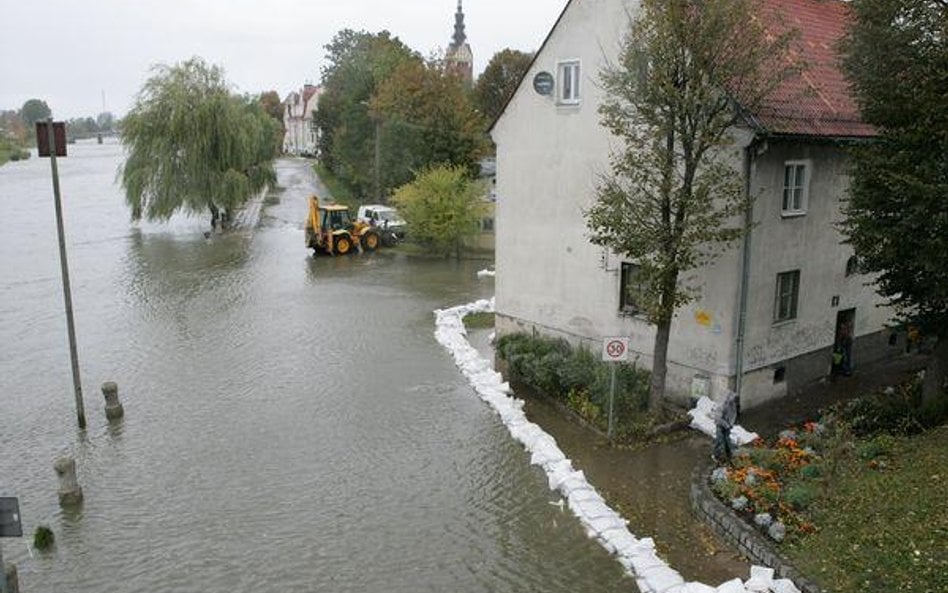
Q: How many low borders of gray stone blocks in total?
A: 1